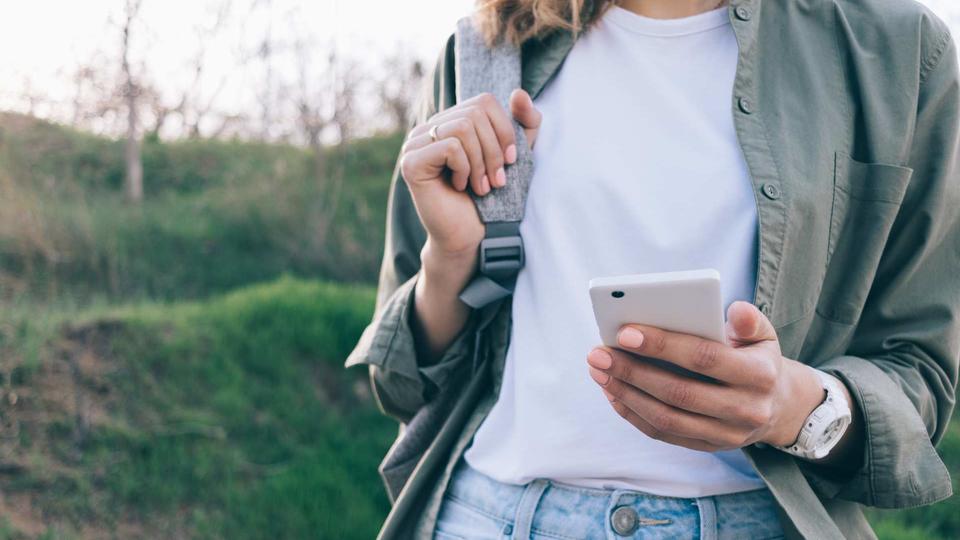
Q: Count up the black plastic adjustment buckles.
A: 1